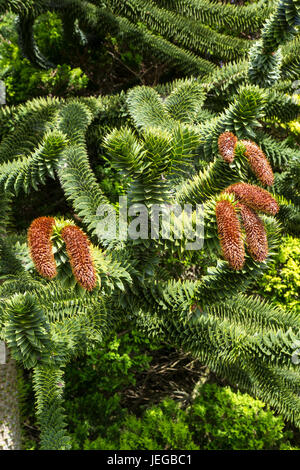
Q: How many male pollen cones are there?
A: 7